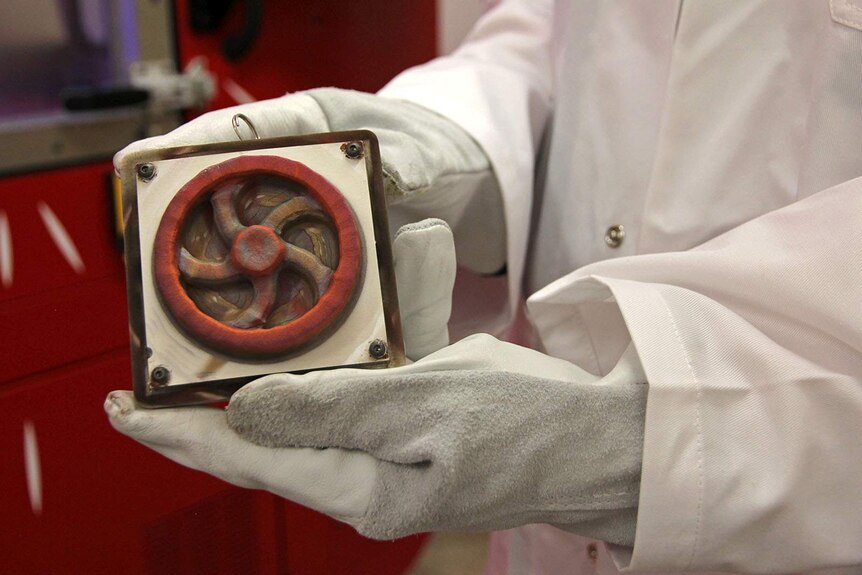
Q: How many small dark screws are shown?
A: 4